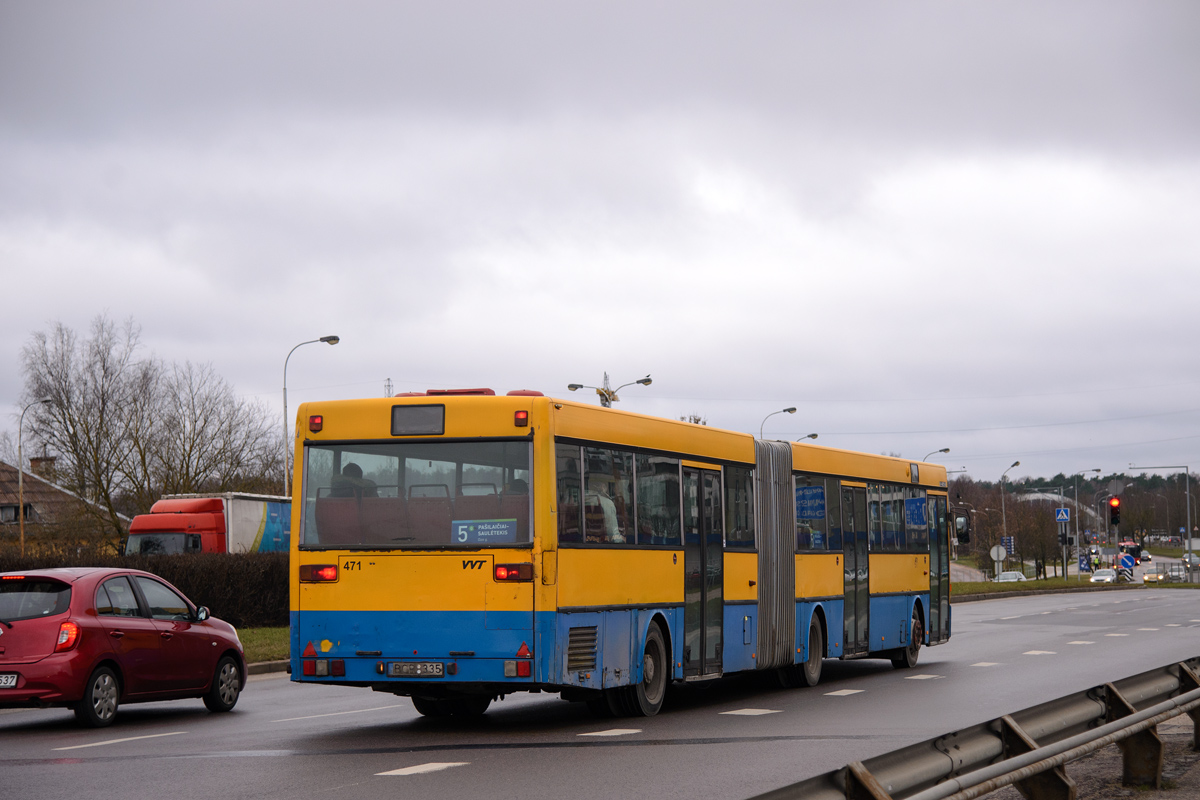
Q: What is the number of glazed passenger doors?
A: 3